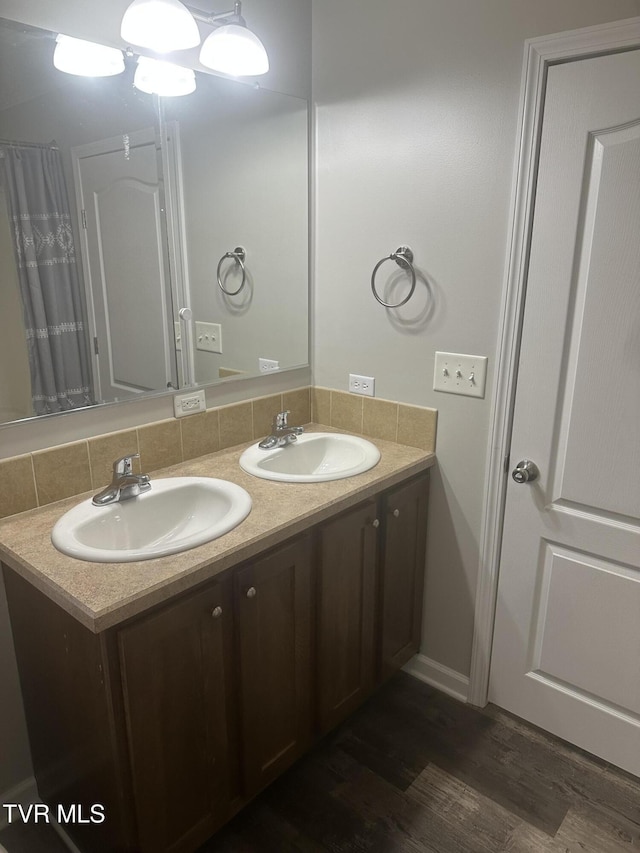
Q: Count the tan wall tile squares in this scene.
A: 12